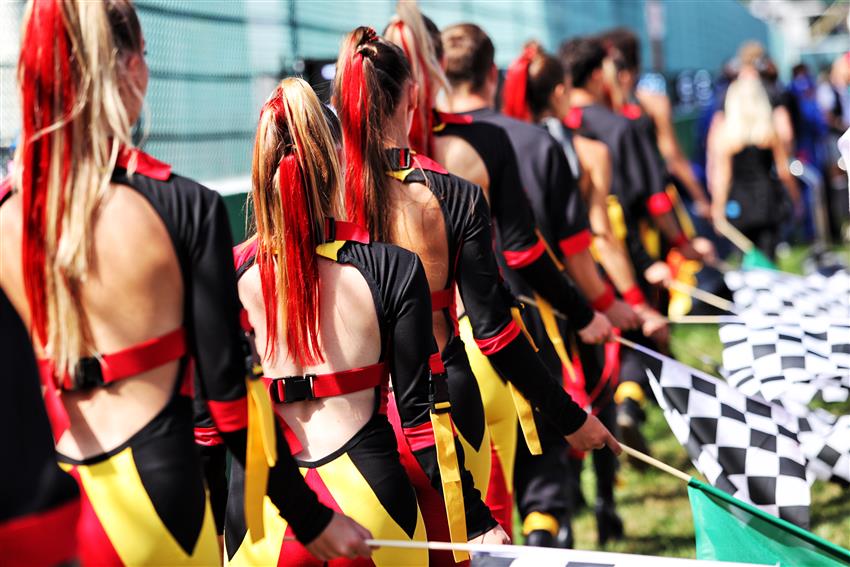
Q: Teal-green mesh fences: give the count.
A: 1